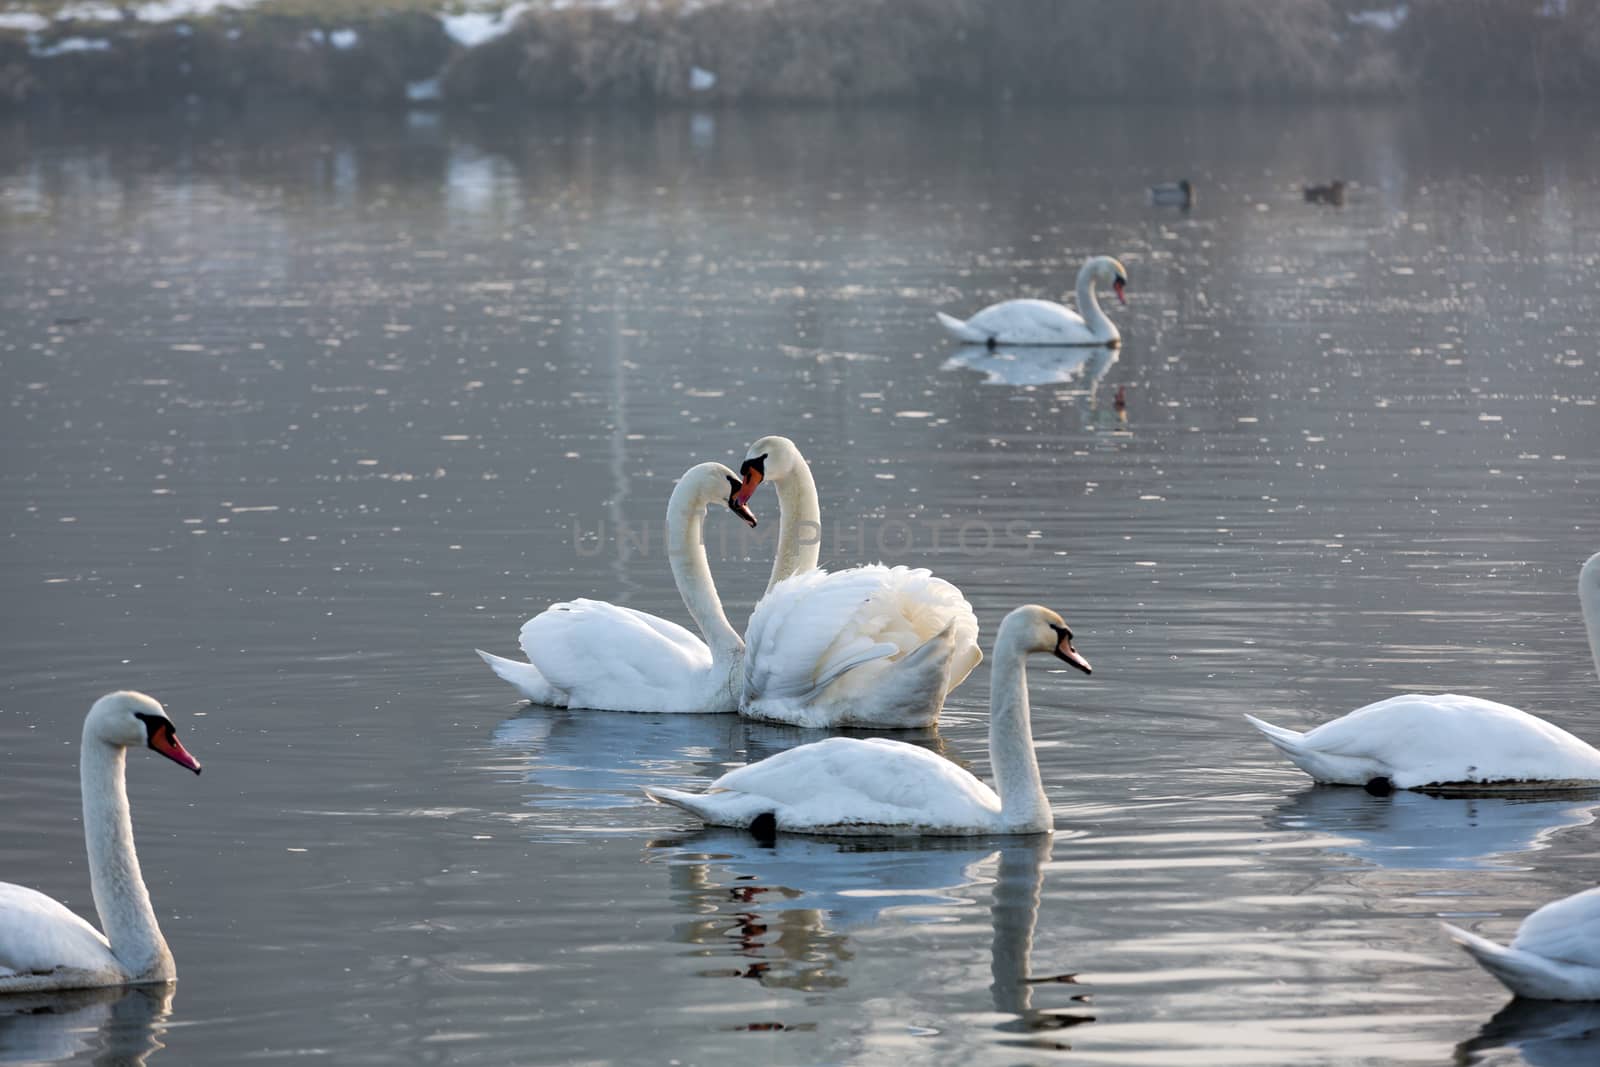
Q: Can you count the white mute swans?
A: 7